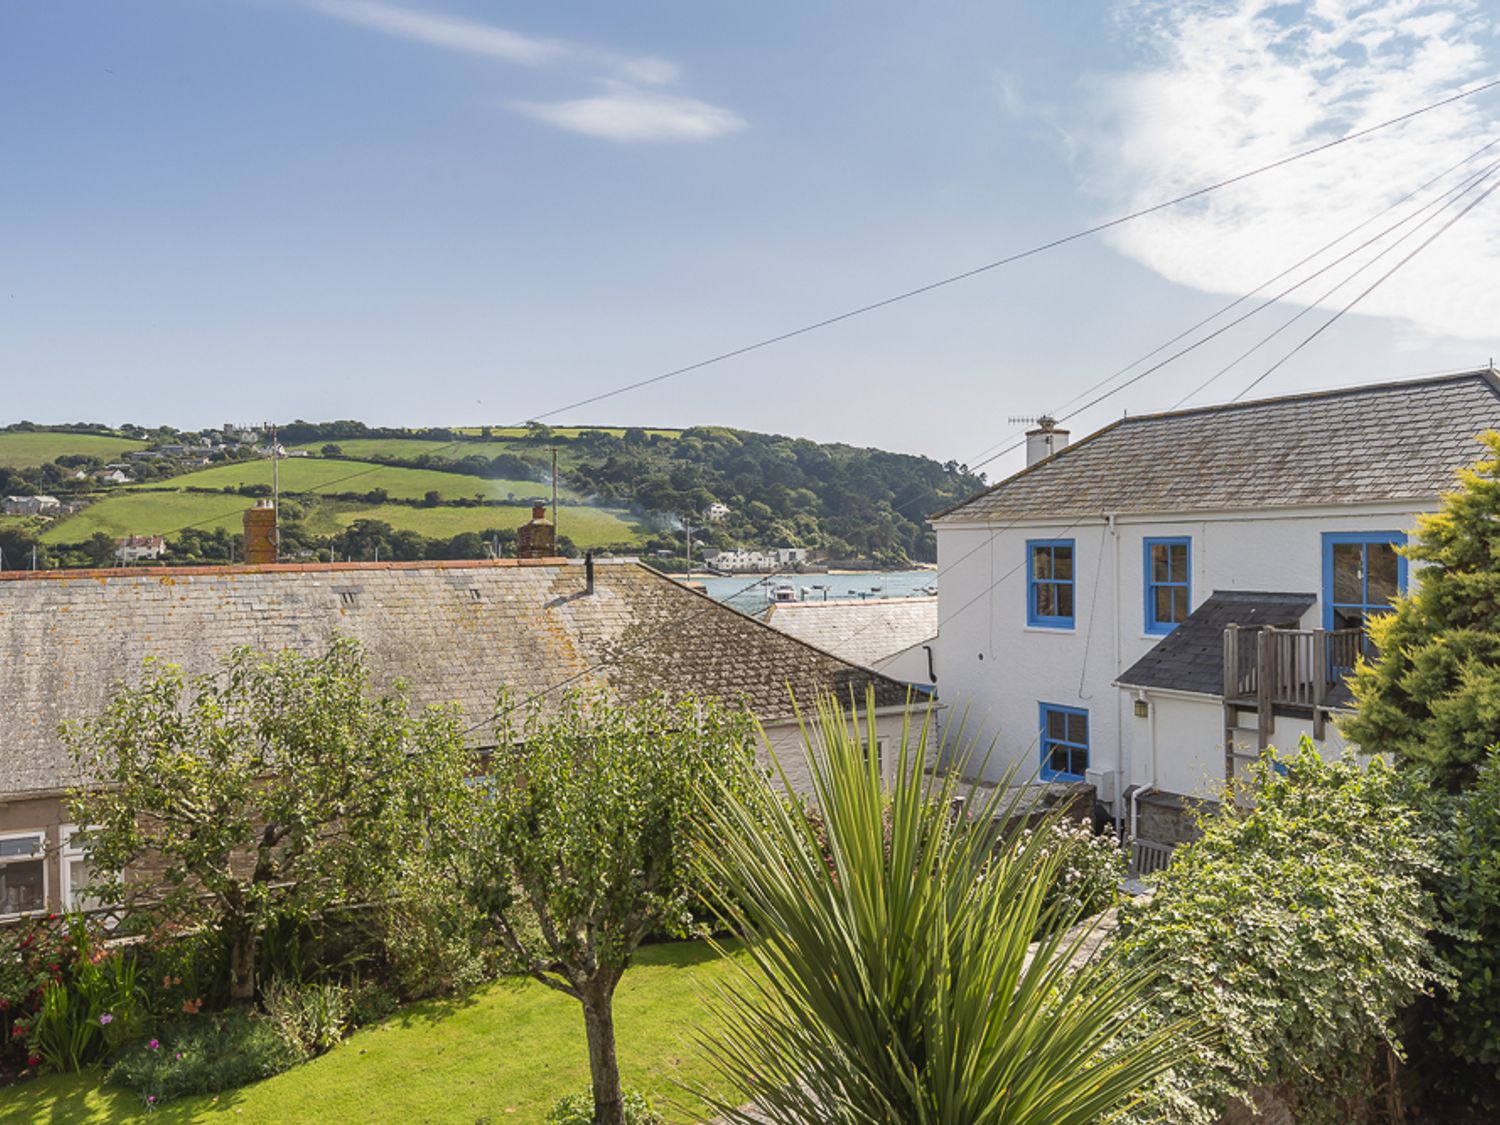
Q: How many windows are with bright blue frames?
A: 4